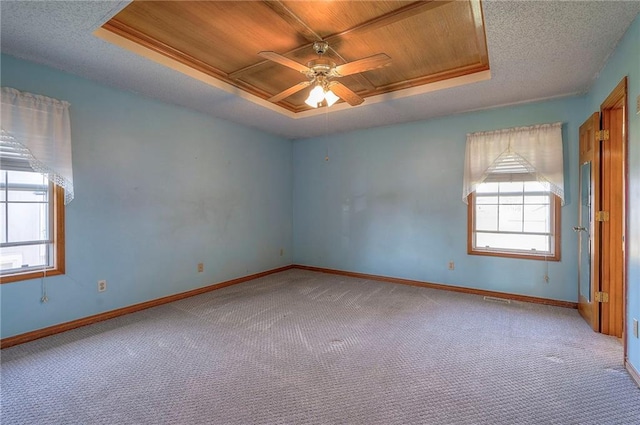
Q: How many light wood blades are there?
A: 4